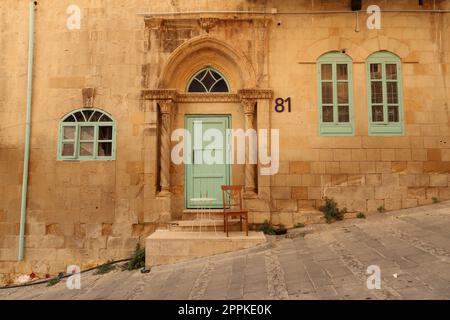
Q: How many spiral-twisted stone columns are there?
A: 2